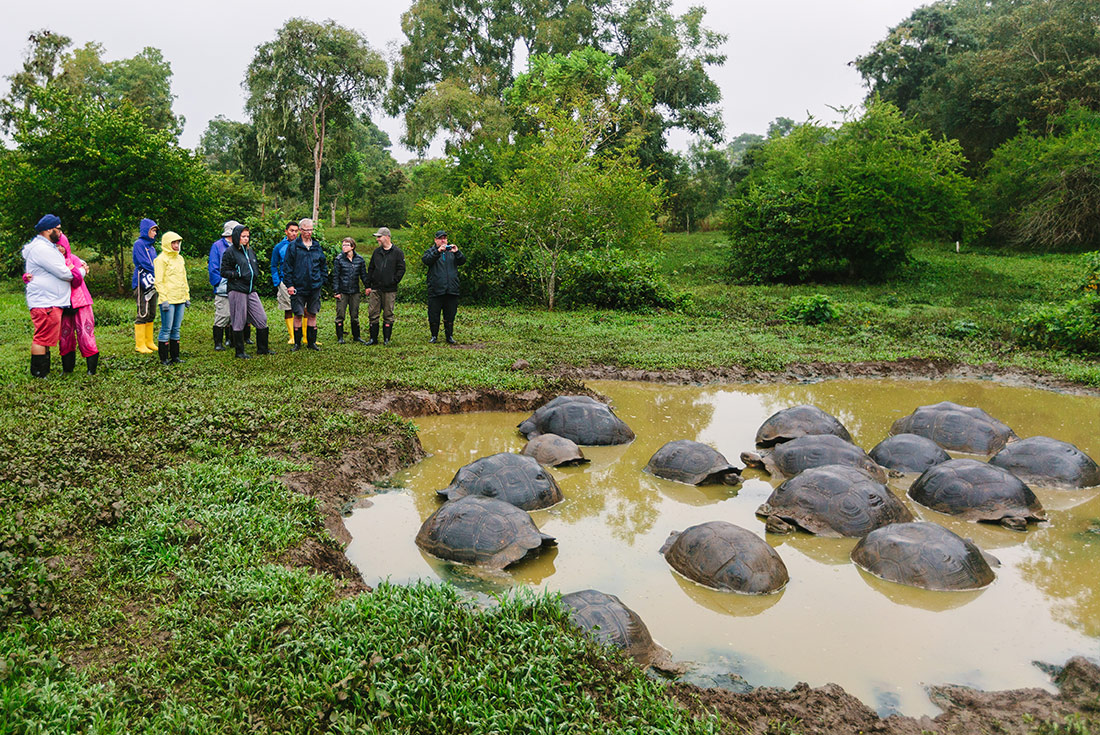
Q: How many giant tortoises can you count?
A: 15